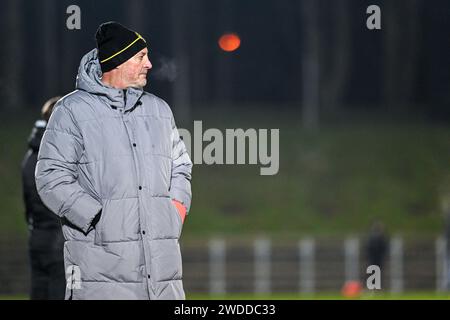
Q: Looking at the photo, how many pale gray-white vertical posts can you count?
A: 6